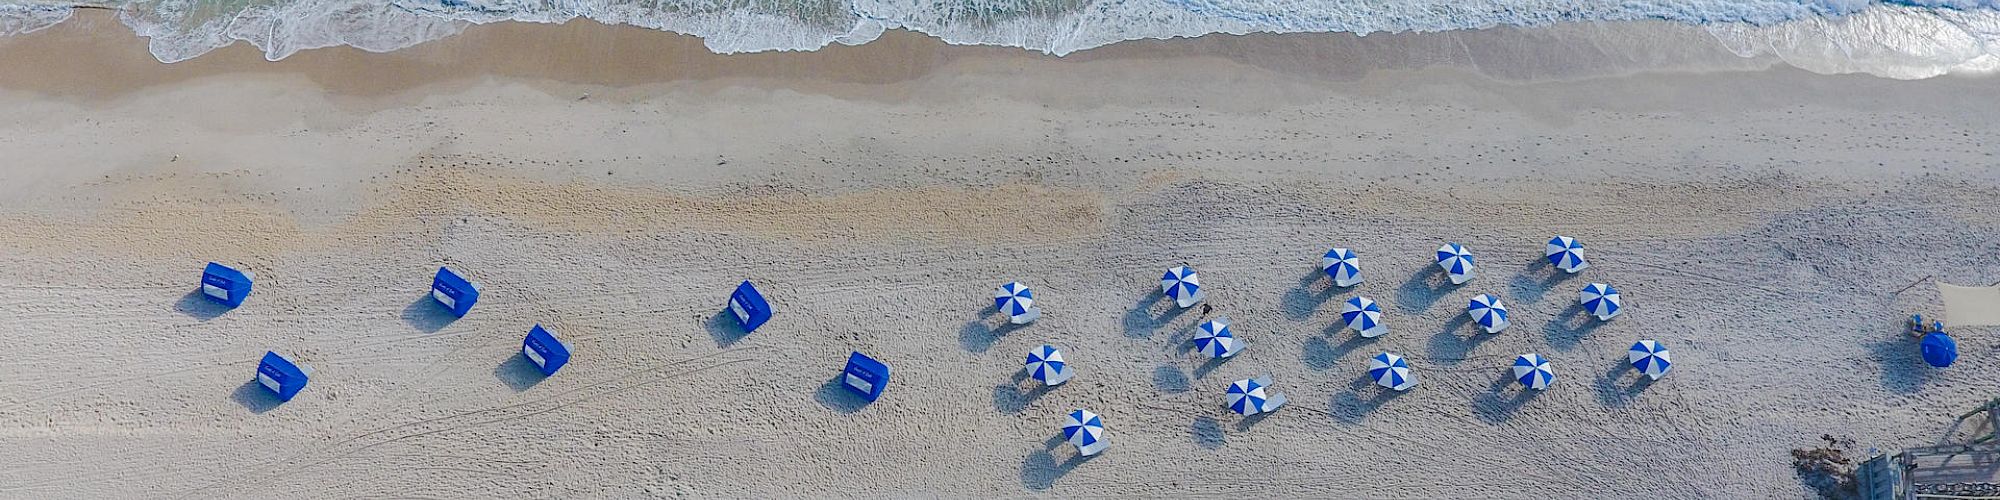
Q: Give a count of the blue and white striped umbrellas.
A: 15